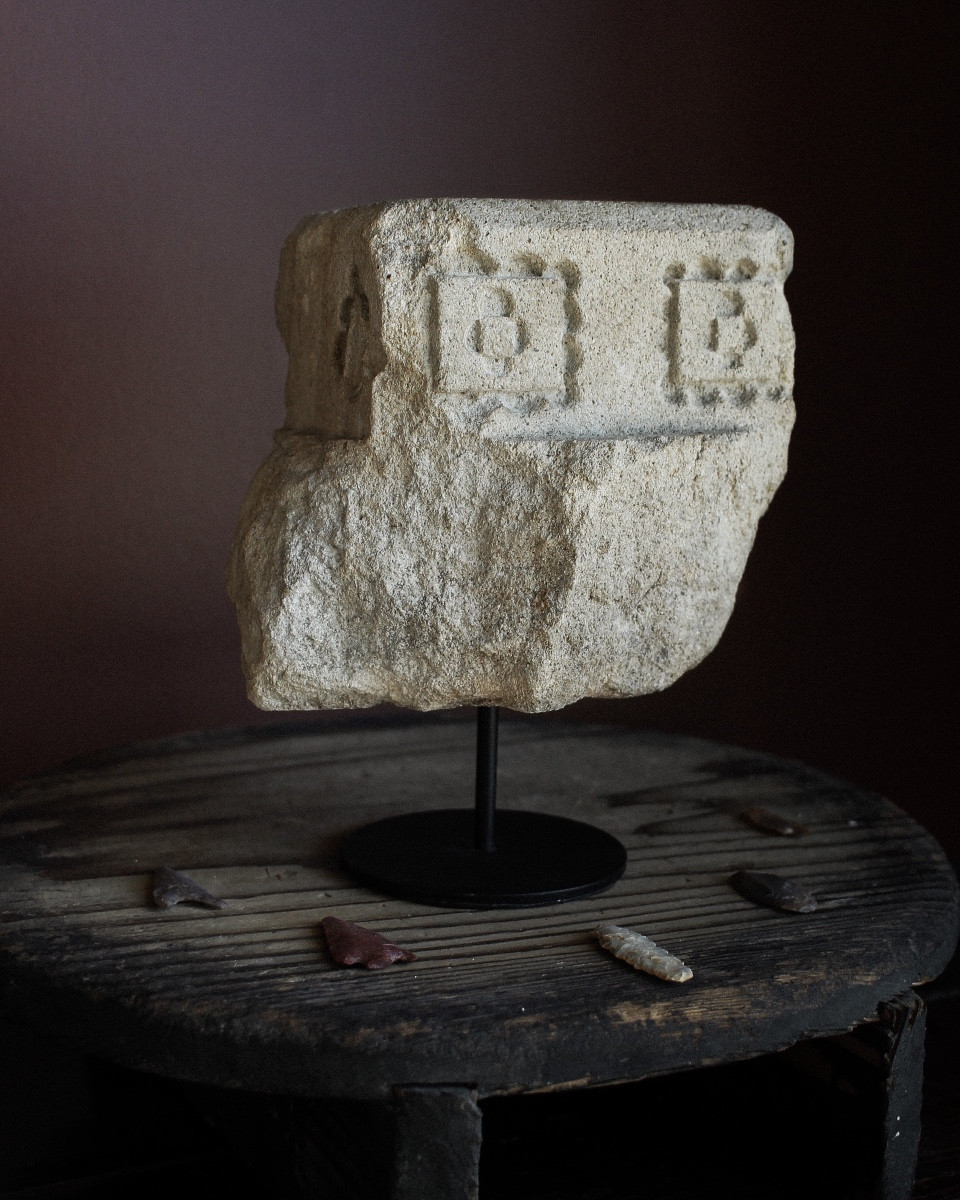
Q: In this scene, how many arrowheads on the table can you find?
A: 5